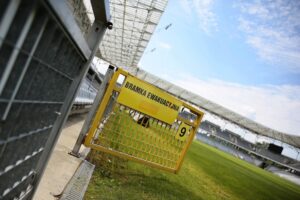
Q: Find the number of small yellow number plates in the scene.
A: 1